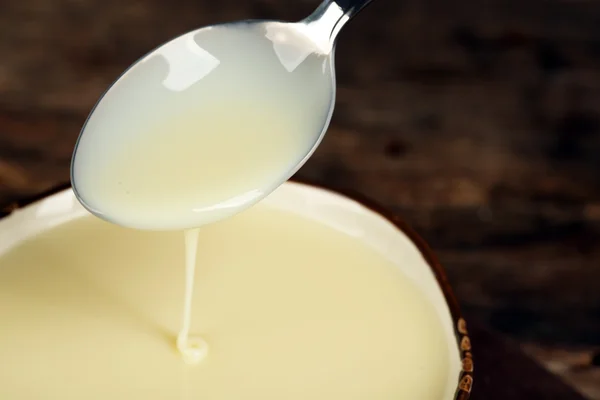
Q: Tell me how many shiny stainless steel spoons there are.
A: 1